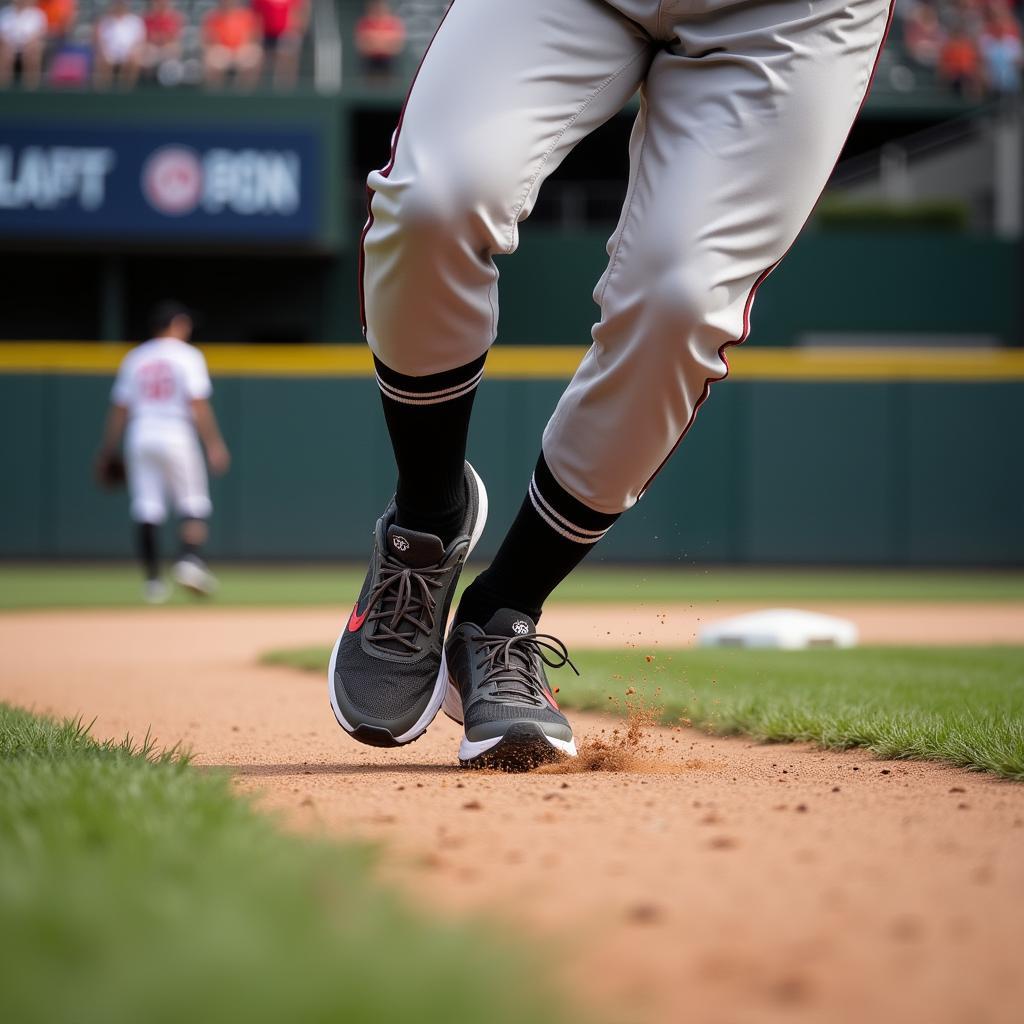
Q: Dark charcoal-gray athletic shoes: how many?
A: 2